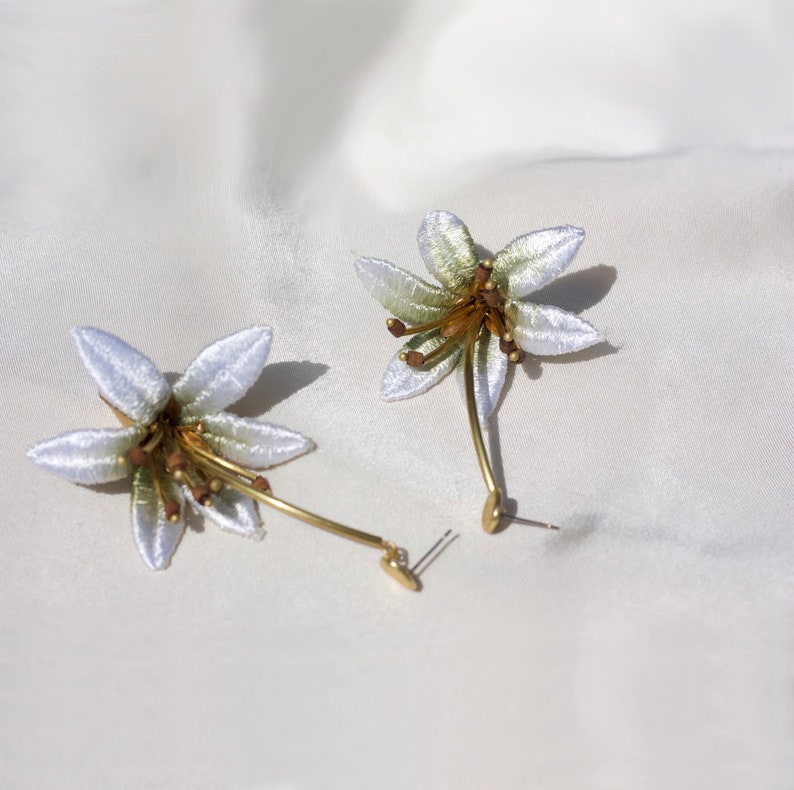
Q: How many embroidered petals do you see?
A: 12